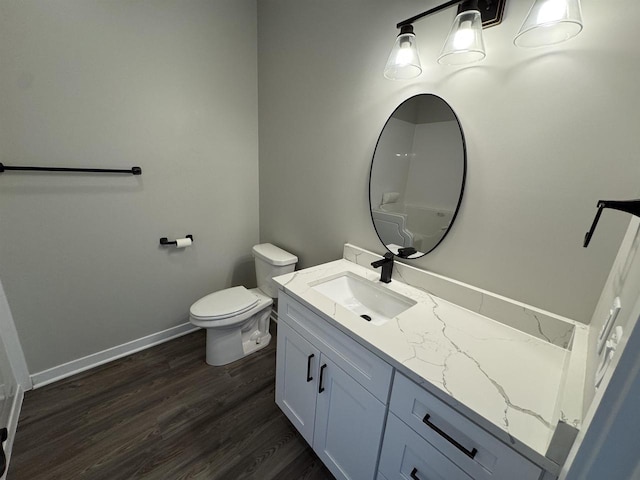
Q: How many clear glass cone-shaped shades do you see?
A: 3